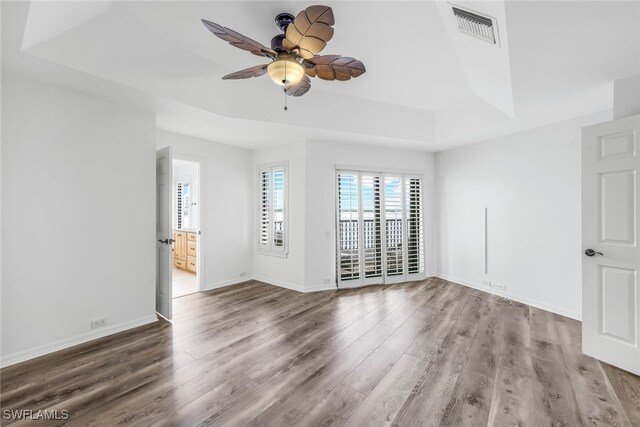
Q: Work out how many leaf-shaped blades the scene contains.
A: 5